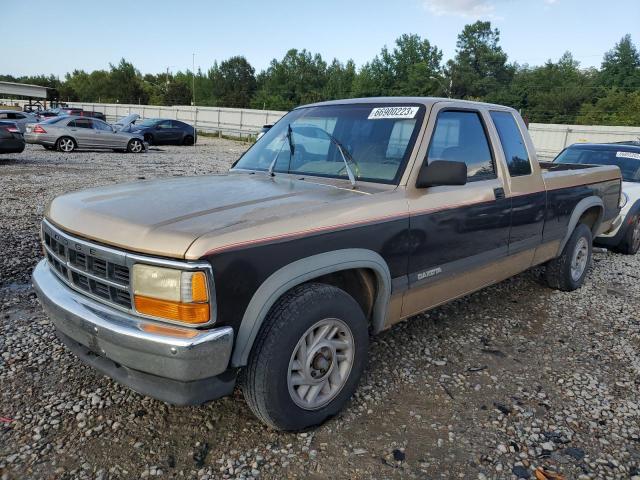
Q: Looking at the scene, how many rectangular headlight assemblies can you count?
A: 1